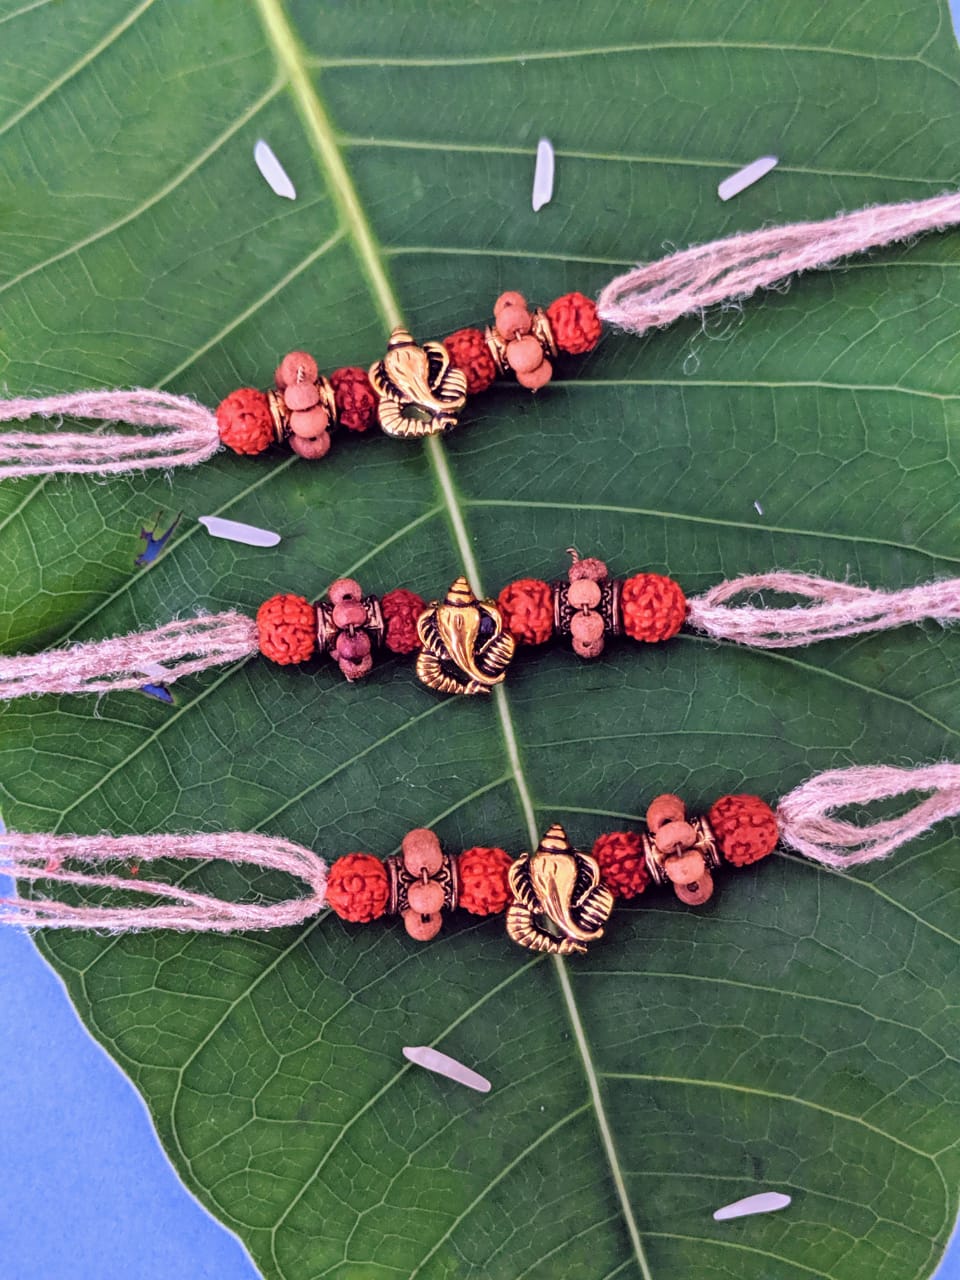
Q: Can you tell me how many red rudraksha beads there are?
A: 12